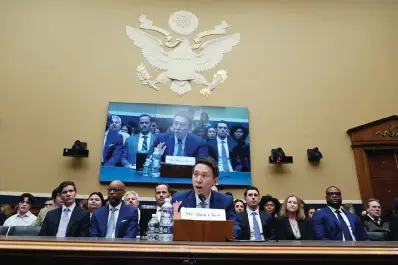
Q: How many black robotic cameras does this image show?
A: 3